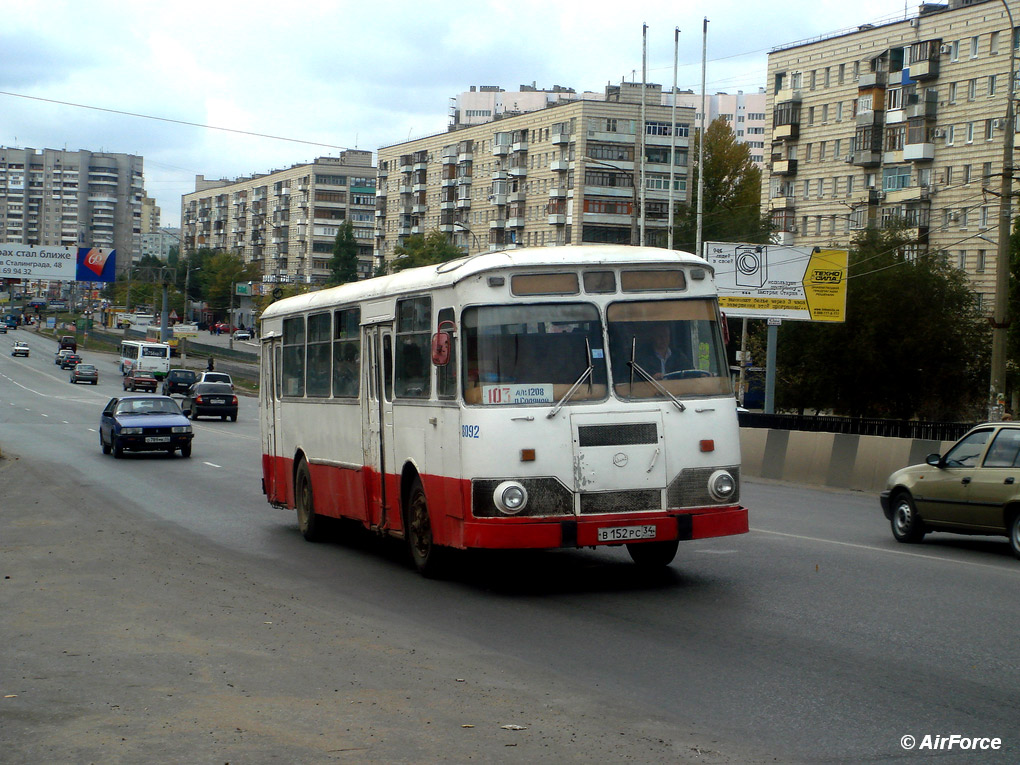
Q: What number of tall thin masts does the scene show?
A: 3